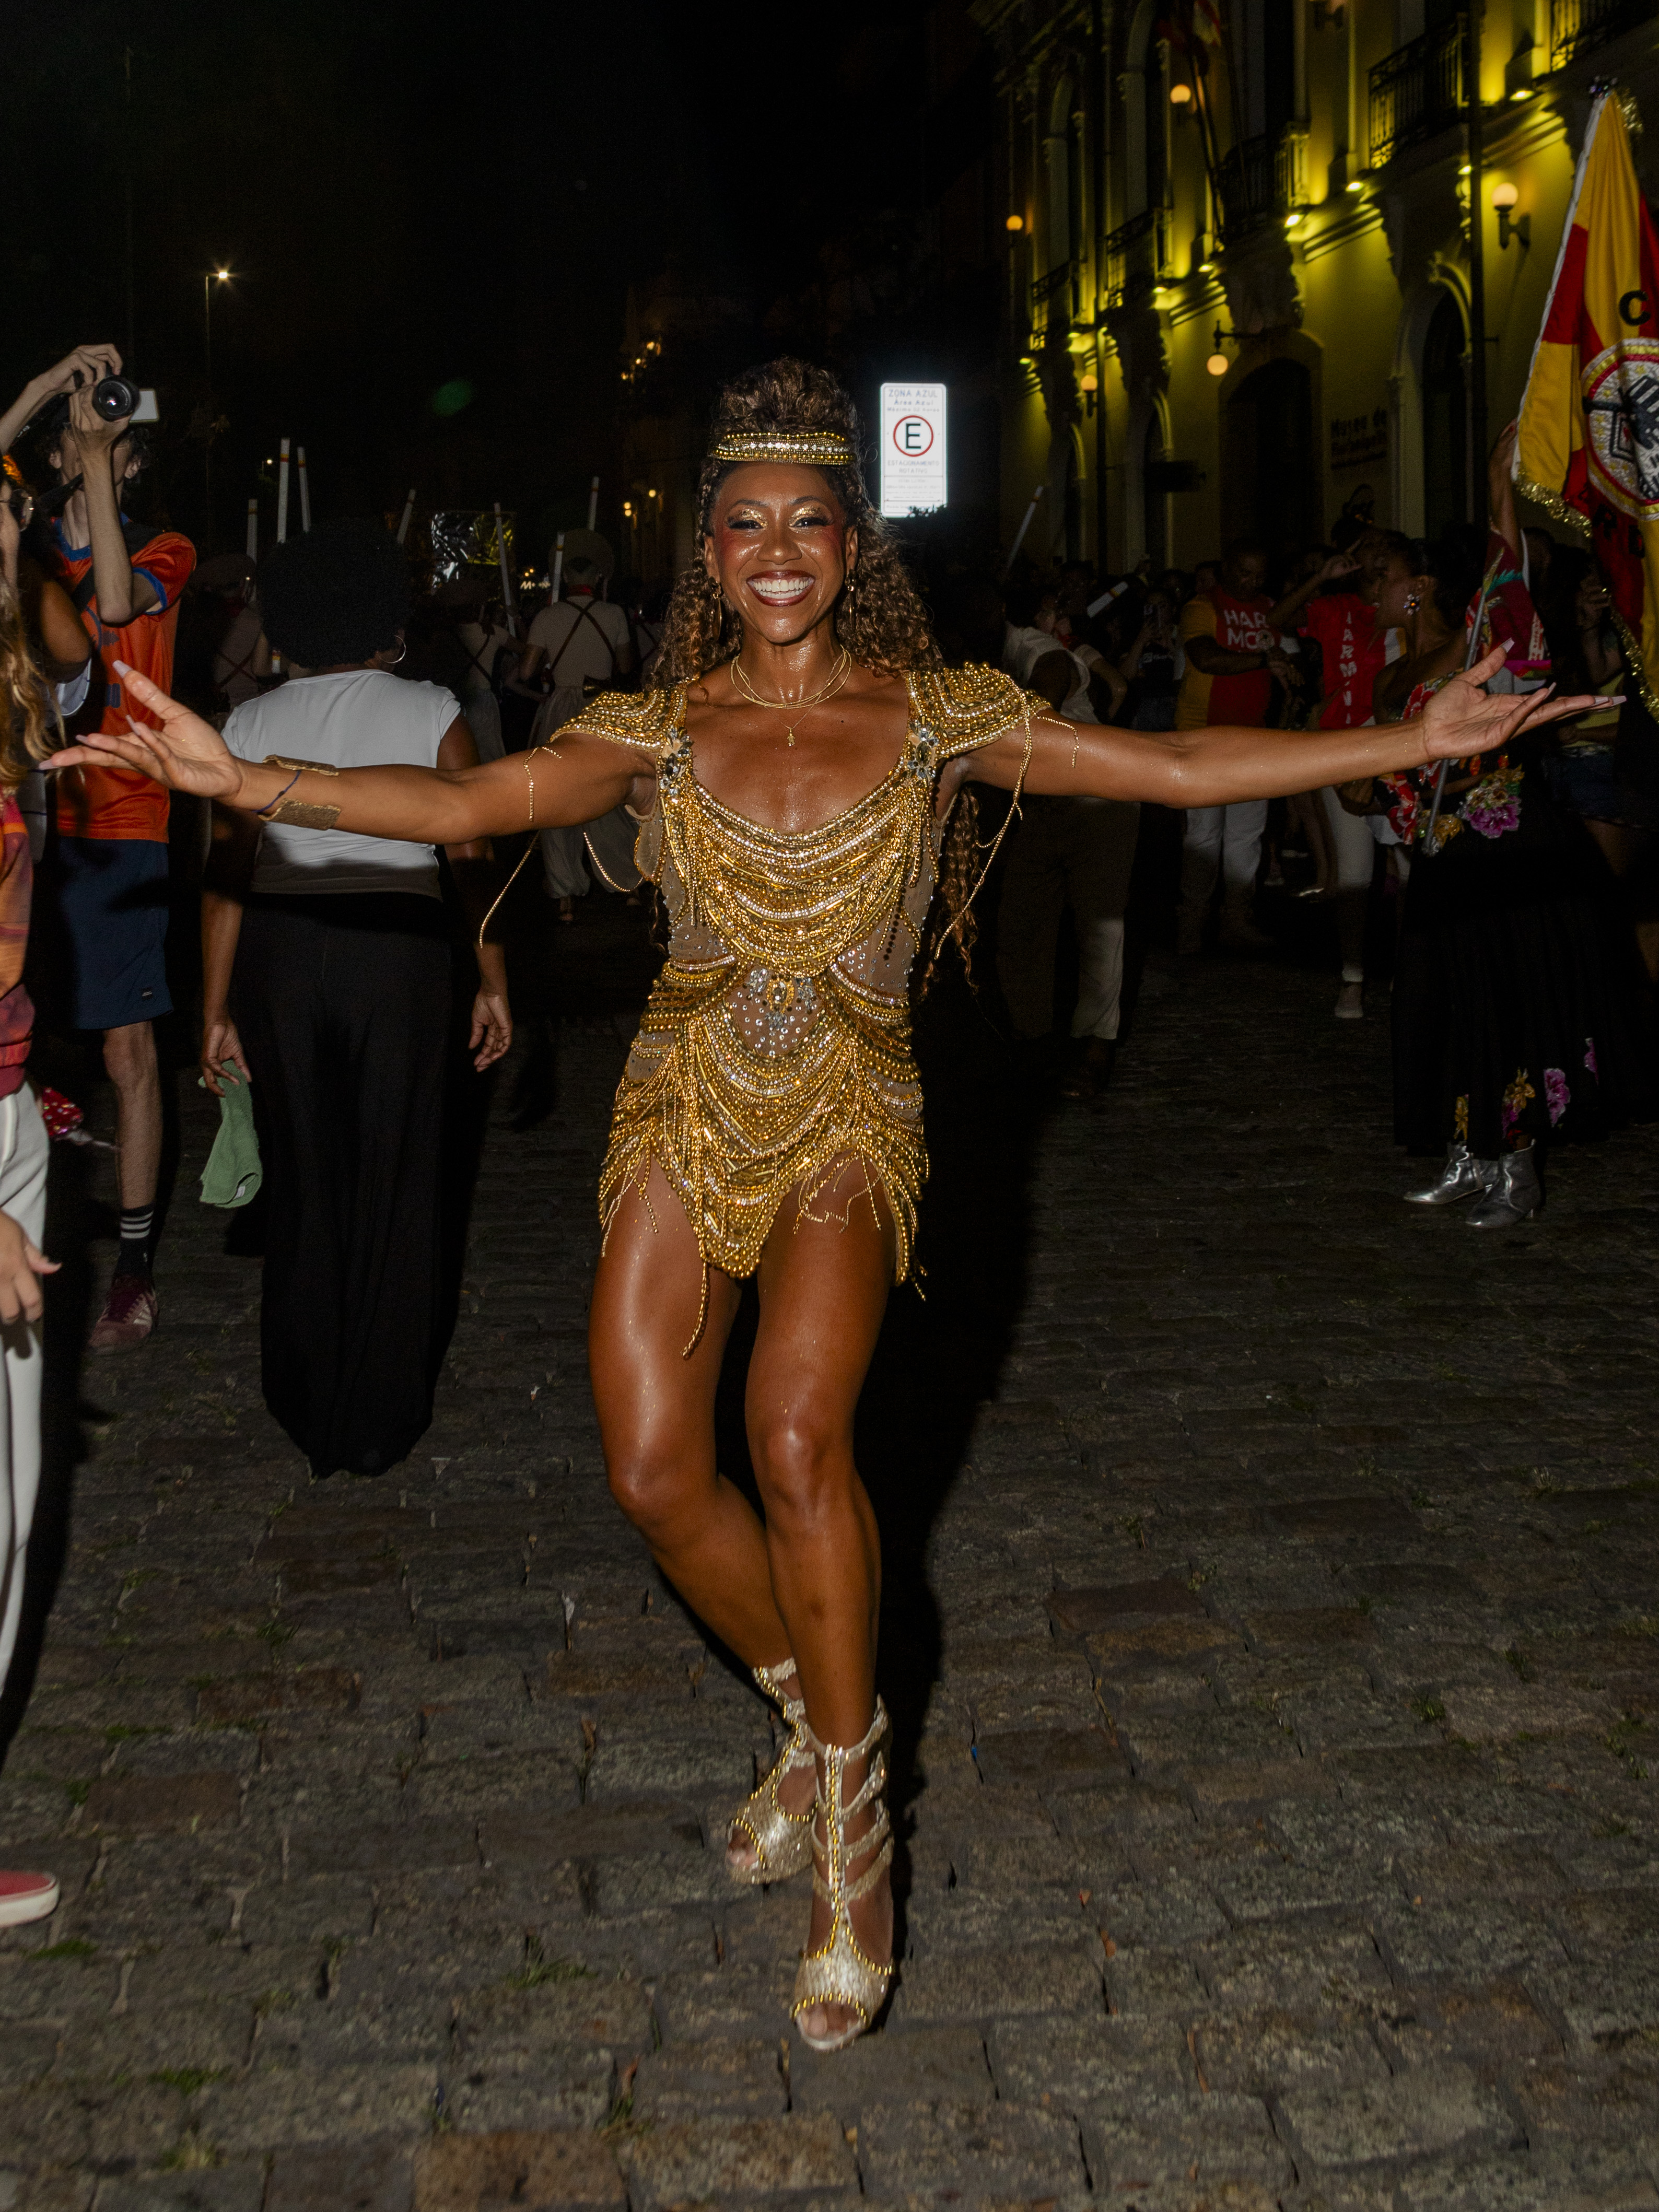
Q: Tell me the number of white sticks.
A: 9